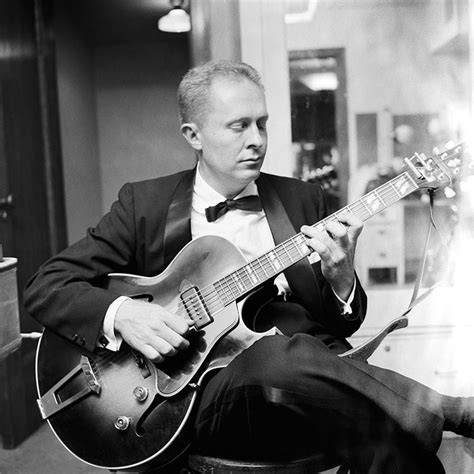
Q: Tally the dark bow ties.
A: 1